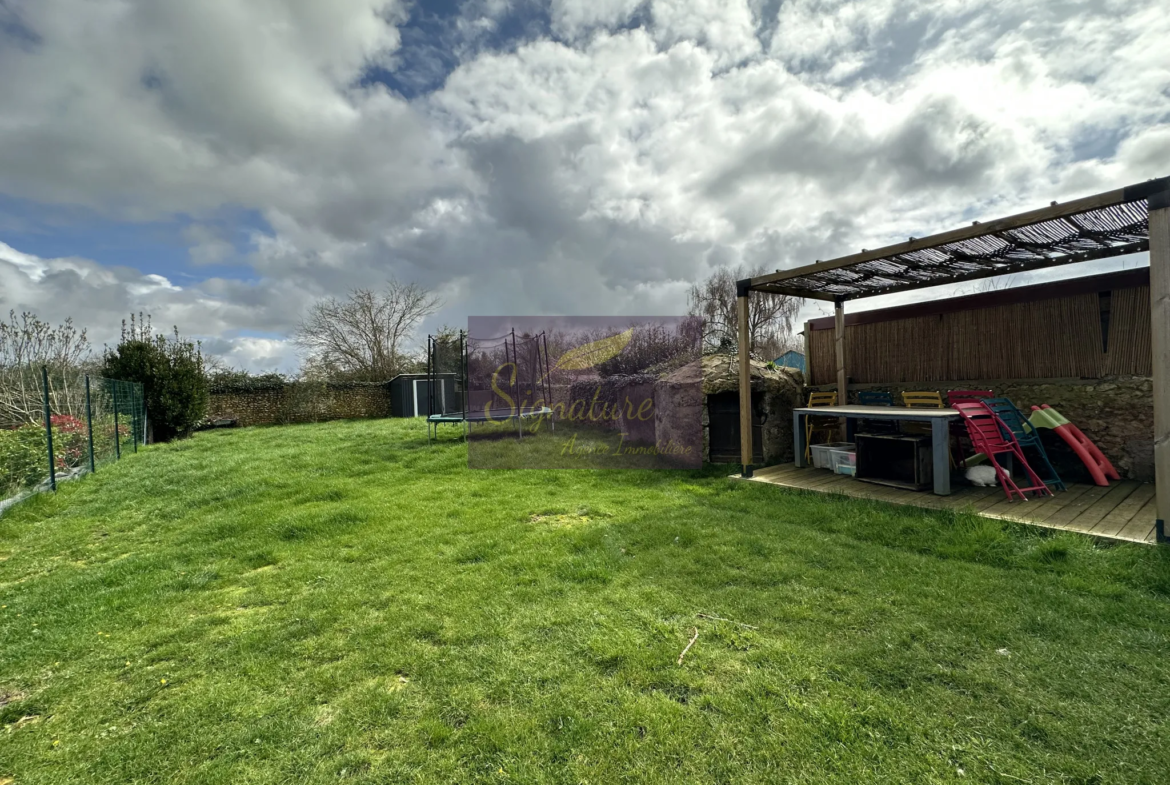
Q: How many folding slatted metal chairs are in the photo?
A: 6